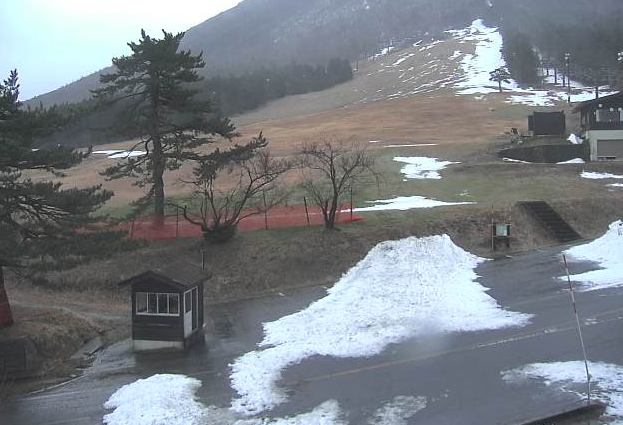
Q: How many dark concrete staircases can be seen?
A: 1